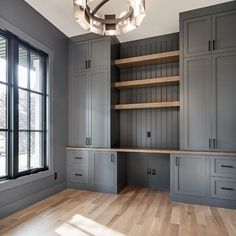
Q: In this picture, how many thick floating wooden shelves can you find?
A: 3